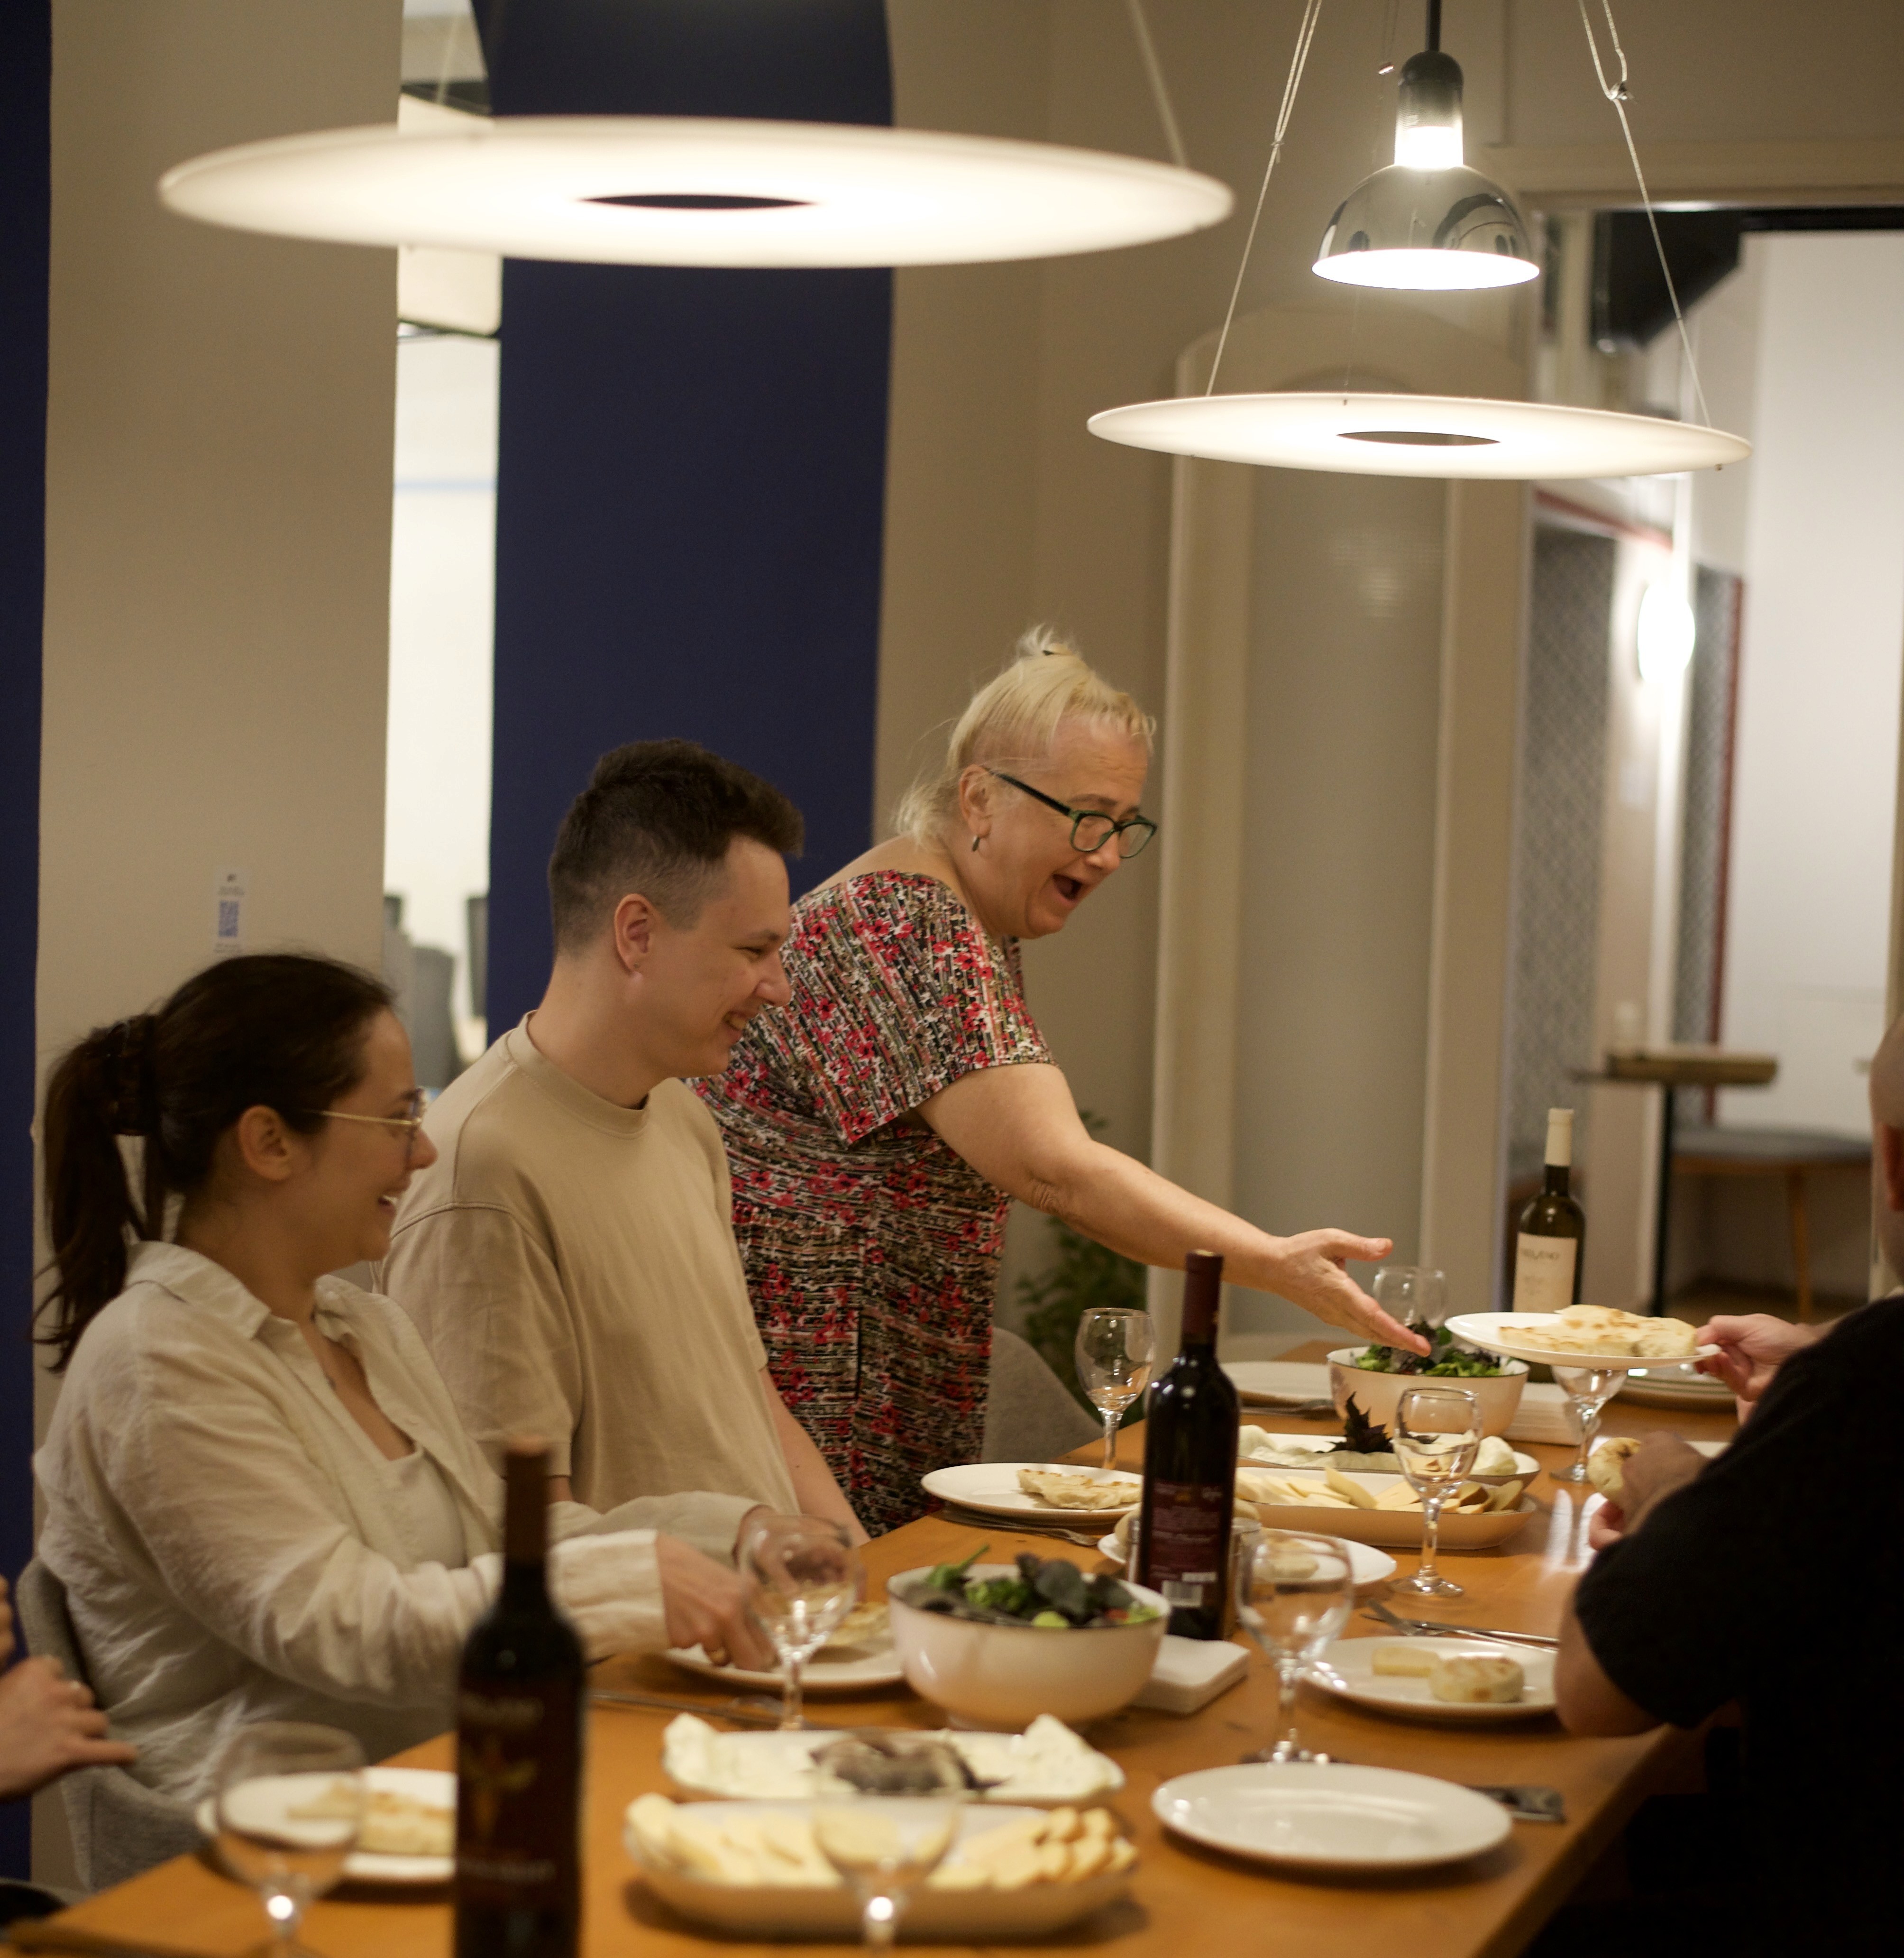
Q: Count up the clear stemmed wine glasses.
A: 8